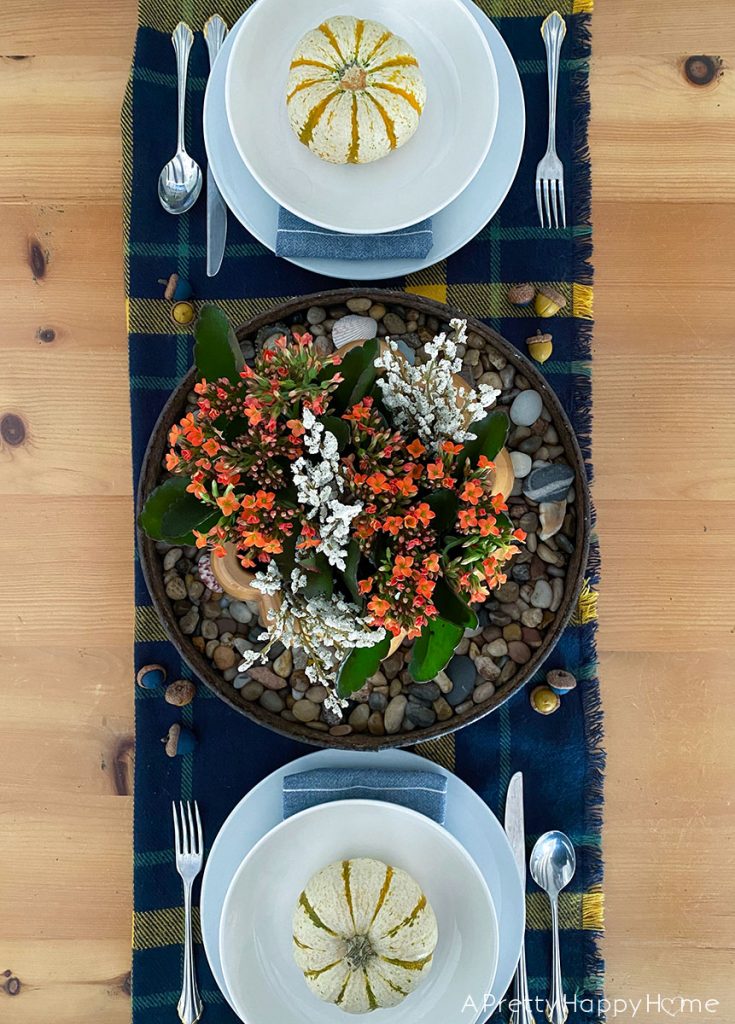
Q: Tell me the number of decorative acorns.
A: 10